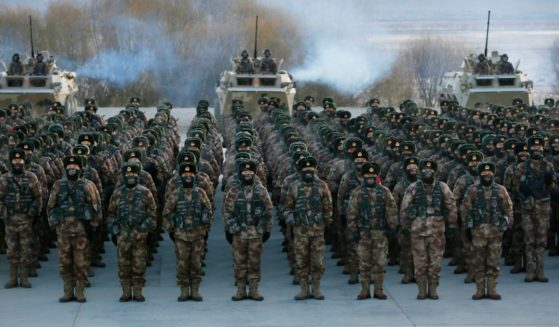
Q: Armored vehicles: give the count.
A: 3